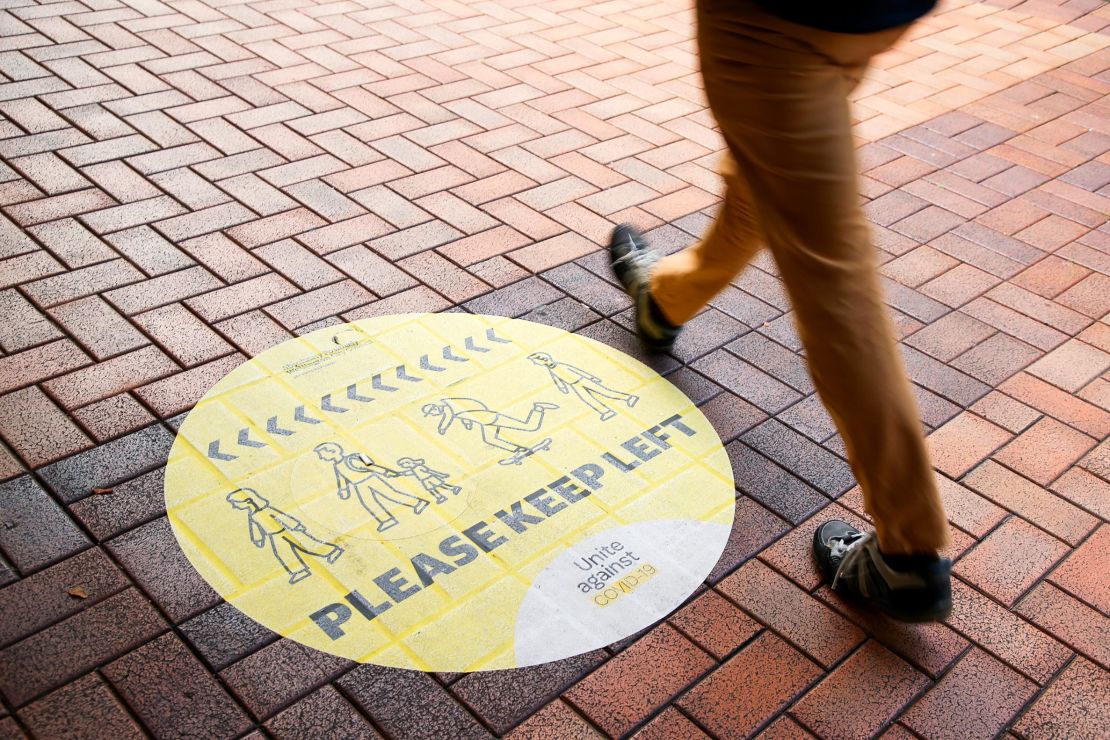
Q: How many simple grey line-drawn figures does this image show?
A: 5